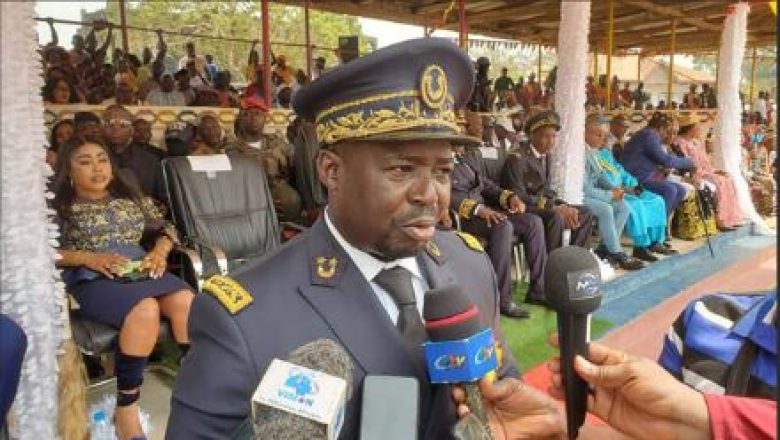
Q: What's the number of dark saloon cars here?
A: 0